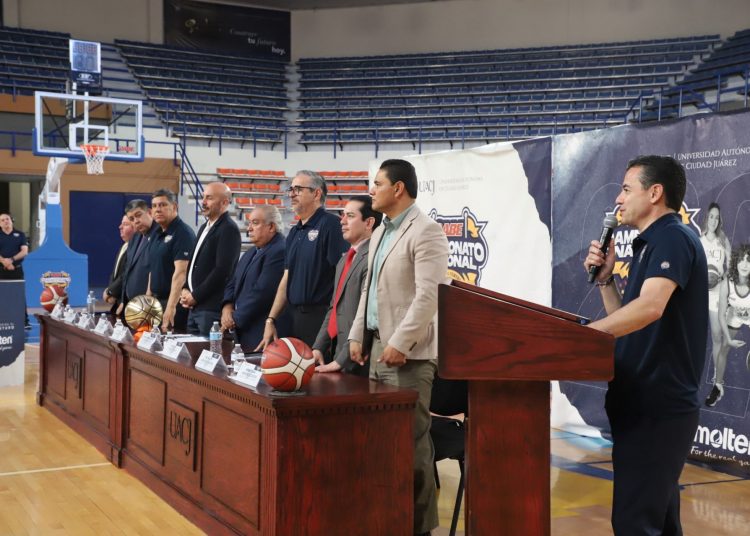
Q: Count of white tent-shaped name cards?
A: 9